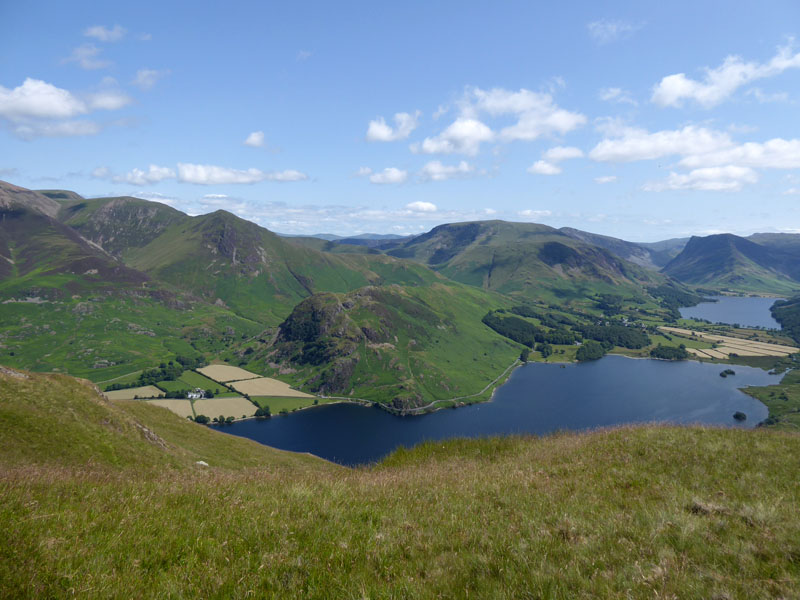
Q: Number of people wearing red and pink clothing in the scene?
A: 0